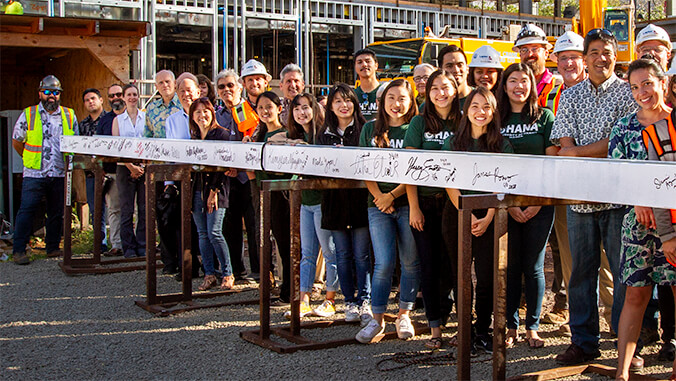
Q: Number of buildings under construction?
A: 1